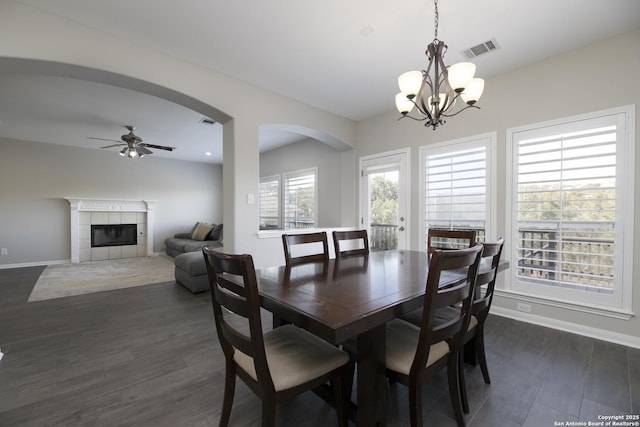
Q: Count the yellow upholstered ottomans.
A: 0